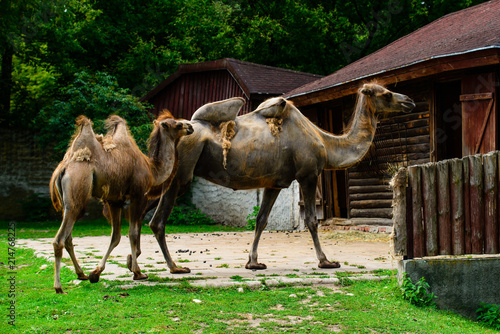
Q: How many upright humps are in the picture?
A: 2